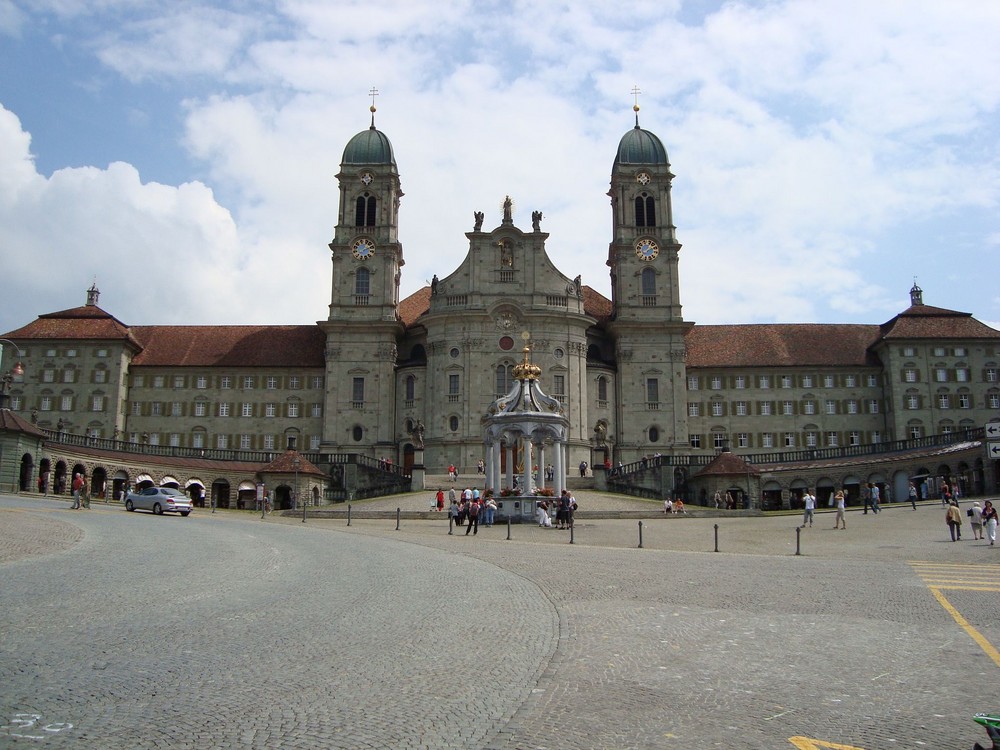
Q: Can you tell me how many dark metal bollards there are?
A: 11